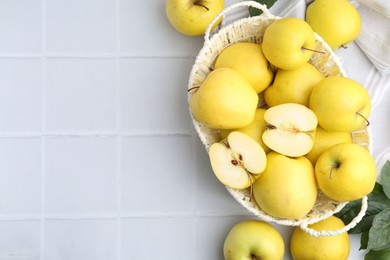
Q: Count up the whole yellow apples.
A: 13